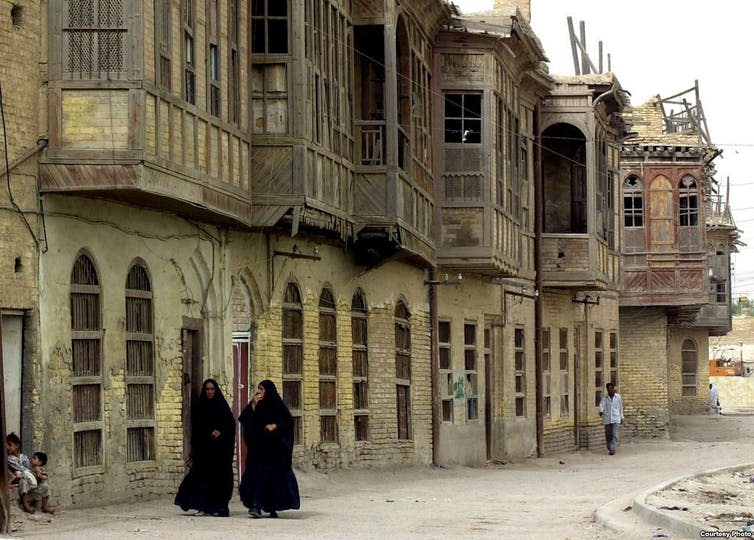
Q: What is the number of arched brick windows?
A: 7